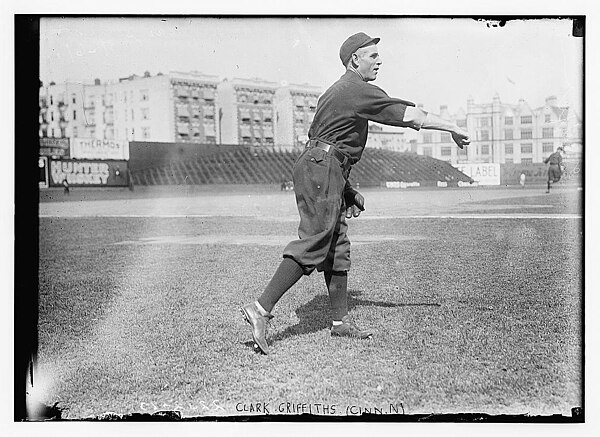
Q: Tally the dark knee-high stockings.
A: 2